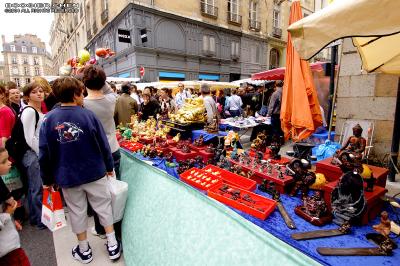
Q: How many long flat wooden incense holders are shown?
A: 3